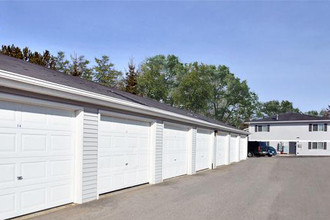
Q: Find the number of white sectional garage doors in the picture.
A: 7